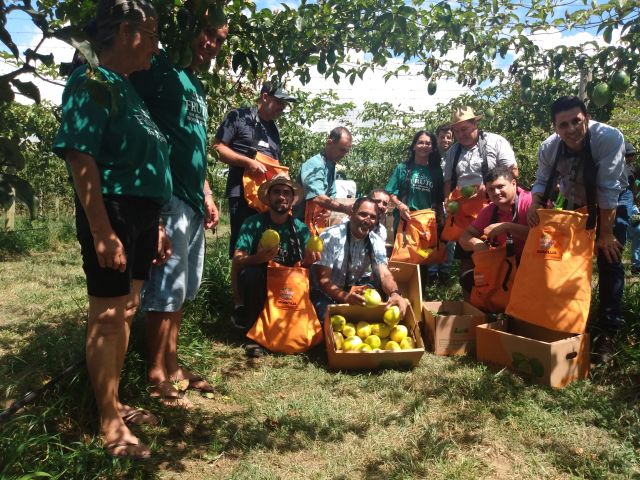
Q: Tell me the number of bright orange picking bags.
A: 7